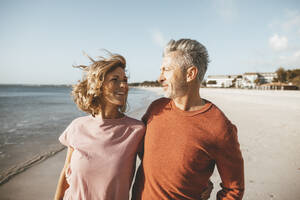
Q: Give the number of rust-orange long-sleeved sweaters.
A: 1